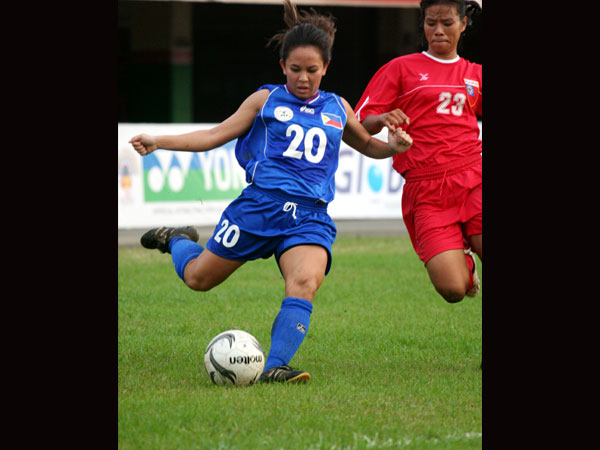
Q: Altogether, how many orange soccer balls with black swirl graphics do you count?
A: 0